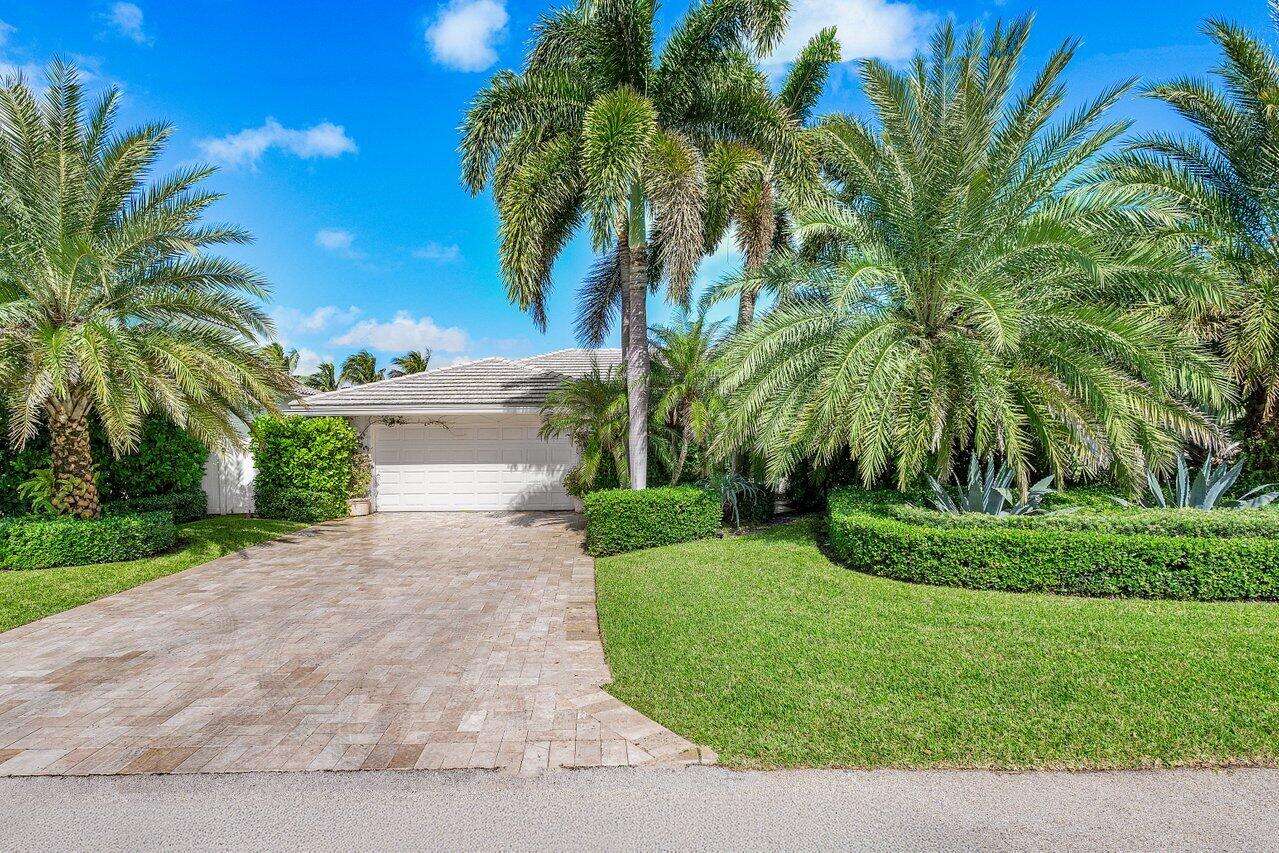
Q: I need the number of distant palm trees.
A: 4